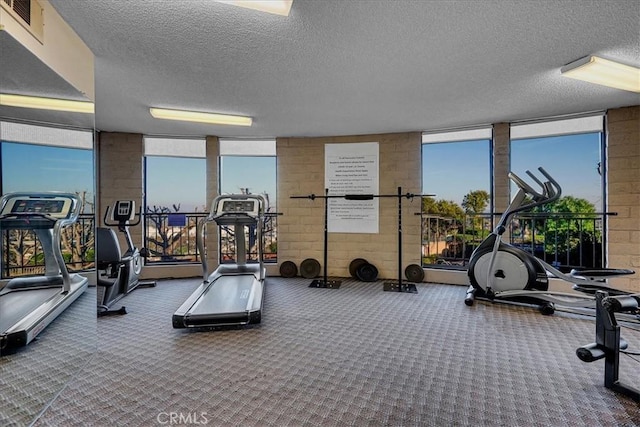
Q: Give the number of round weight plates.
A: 5